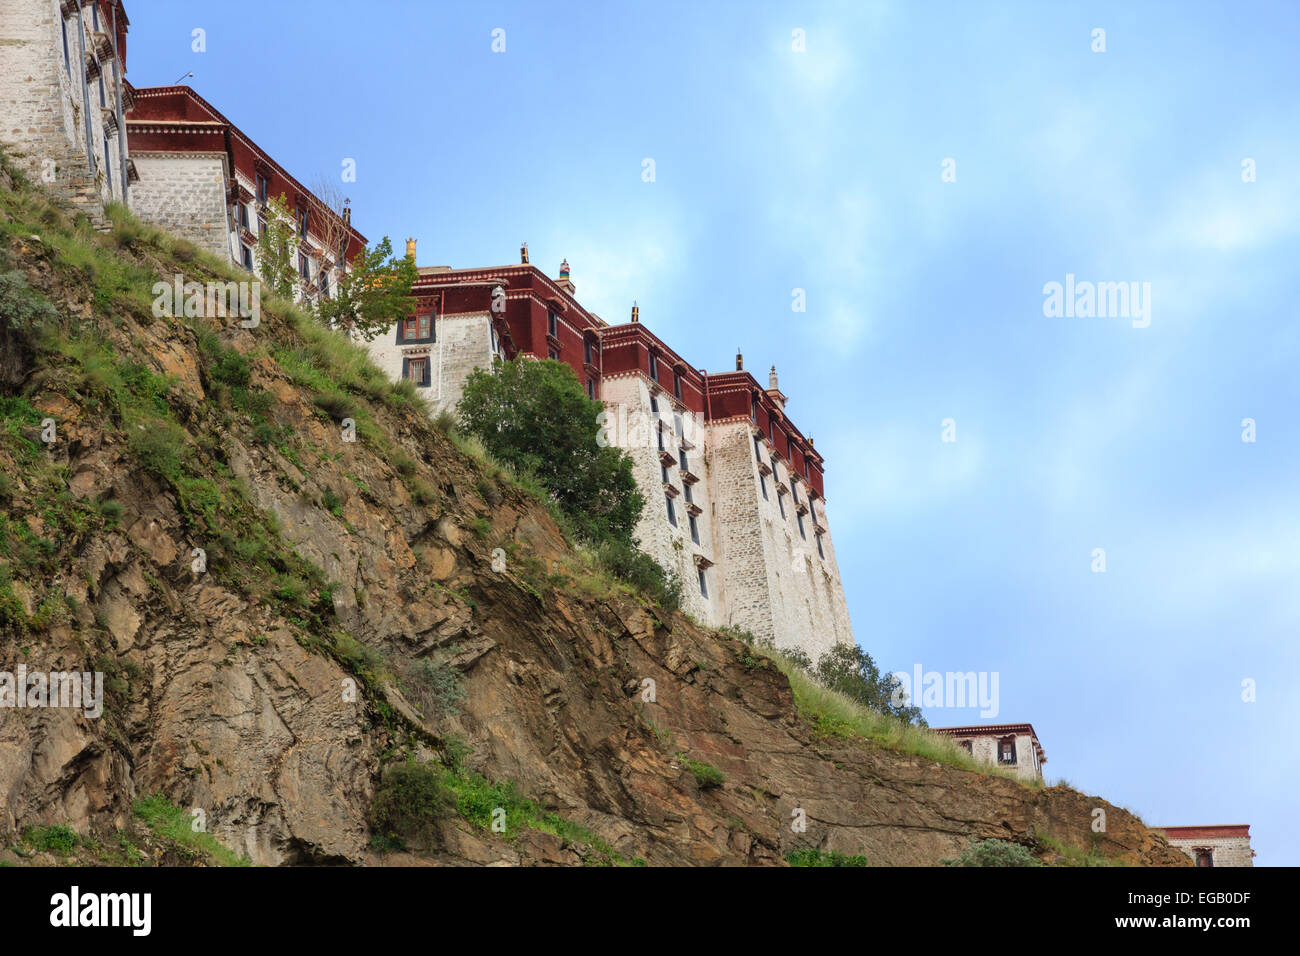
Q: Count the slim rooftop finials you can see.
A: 8